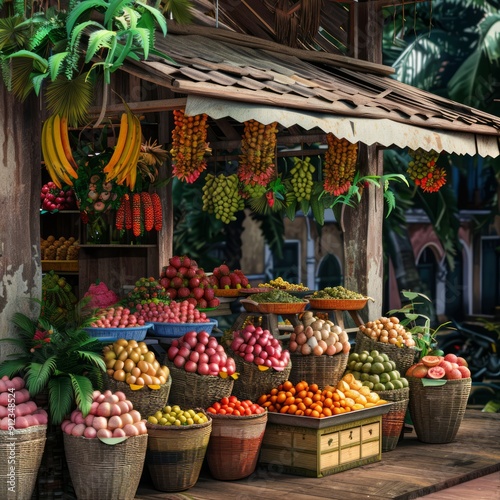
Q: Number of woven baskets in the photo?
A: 11